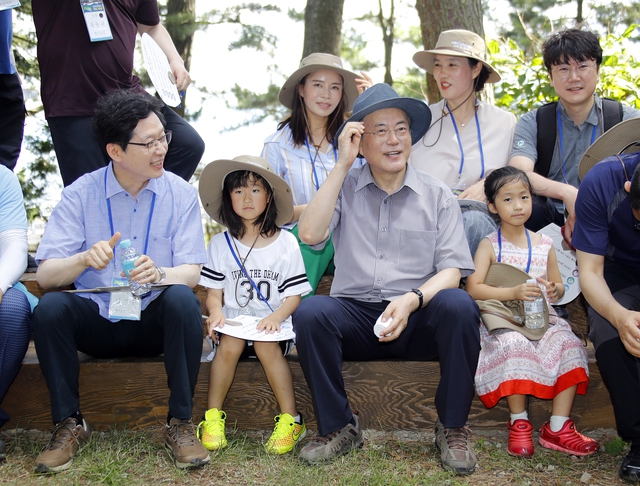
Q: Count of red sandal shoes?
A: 2